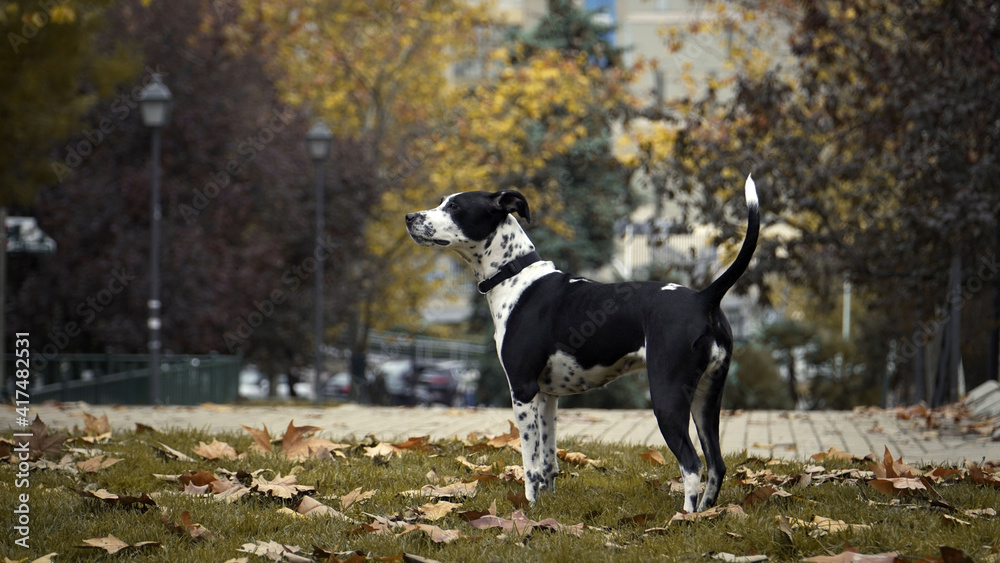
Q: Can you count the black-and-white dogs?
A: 1